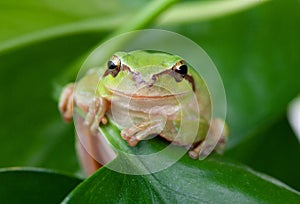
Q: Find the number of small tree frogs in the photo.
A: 1